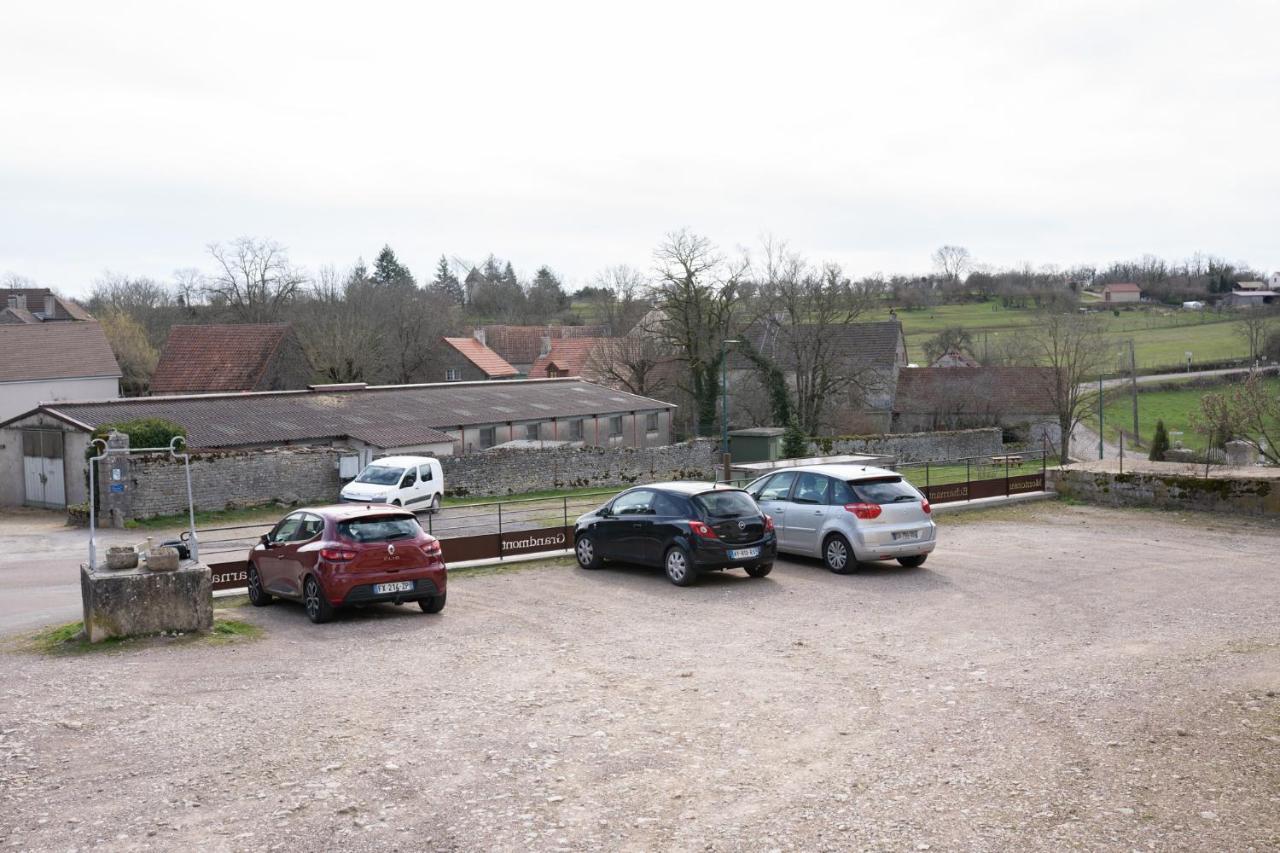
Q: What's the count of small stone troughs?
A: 2